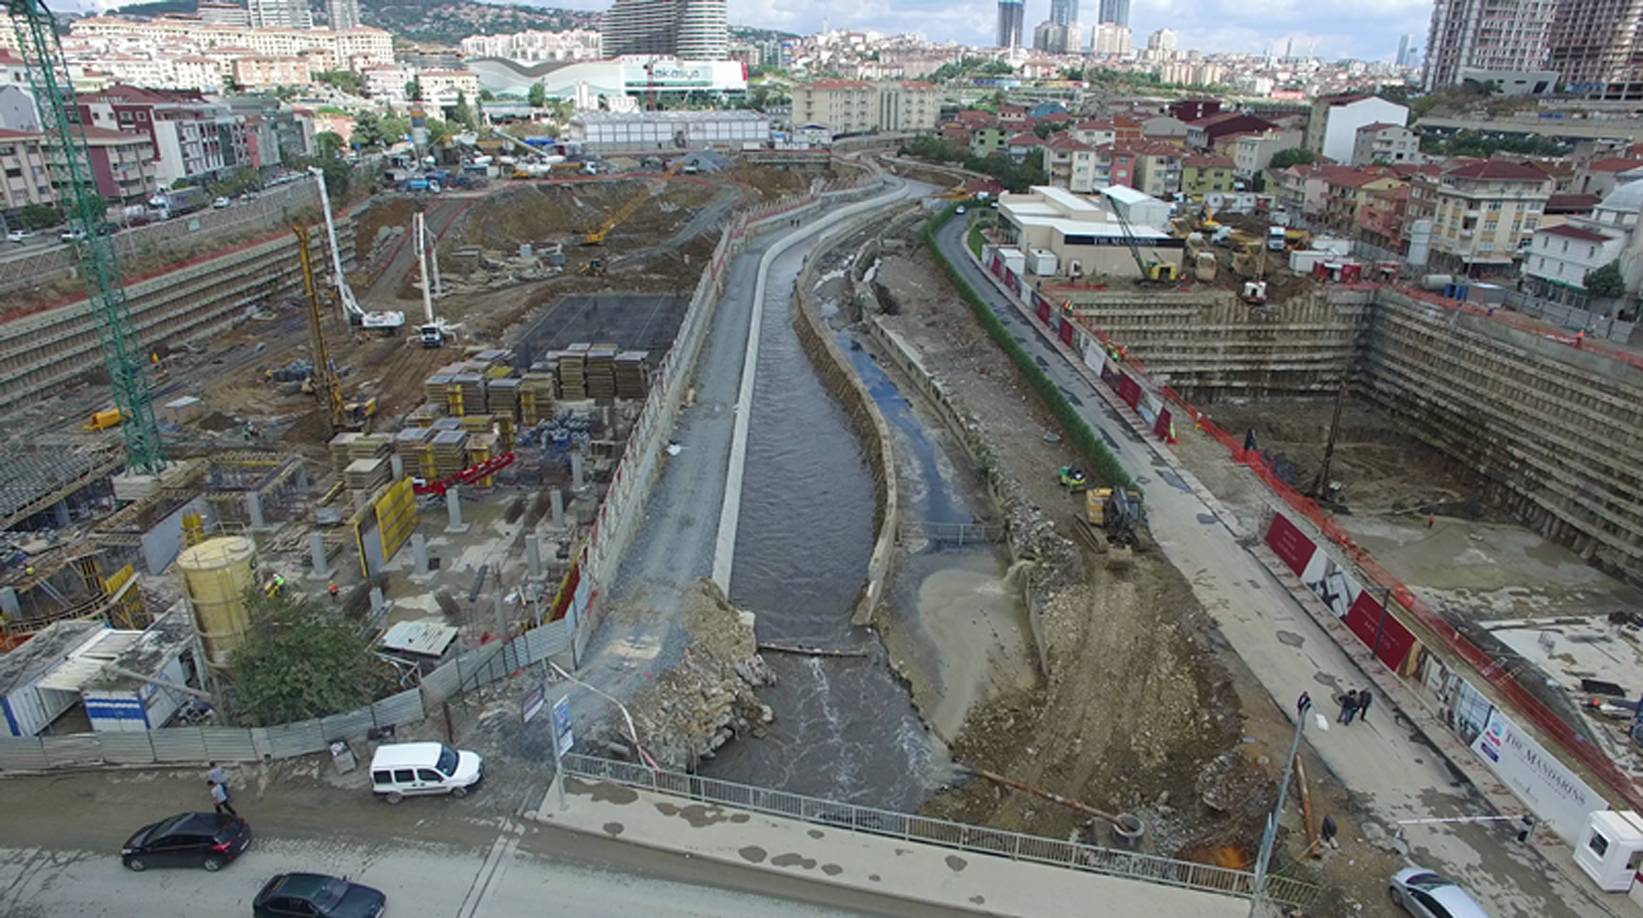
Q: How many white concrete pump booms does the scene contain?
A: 2